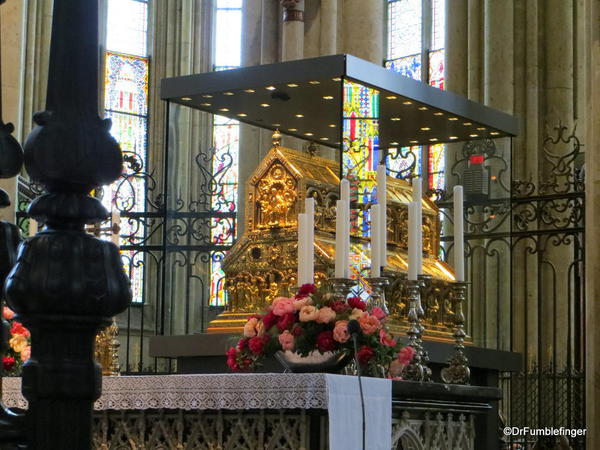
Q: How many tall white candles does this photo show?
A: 9